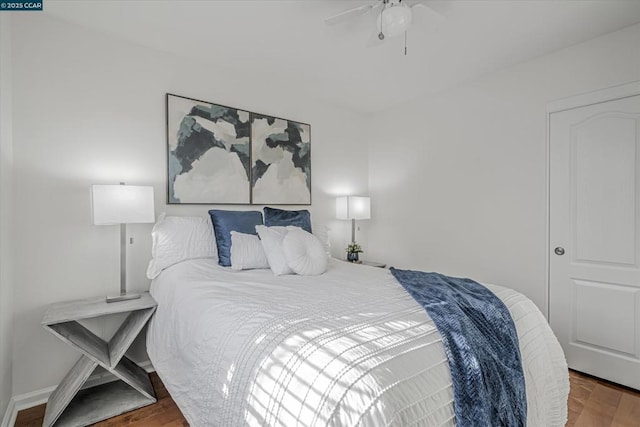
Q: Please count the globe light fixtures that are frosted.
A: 1